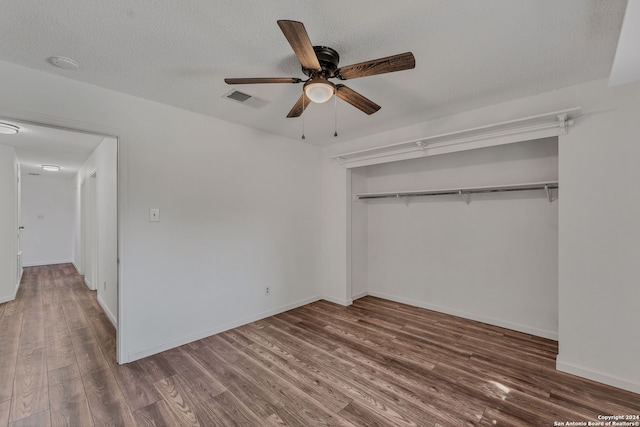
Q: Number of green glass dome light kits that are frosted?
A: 0